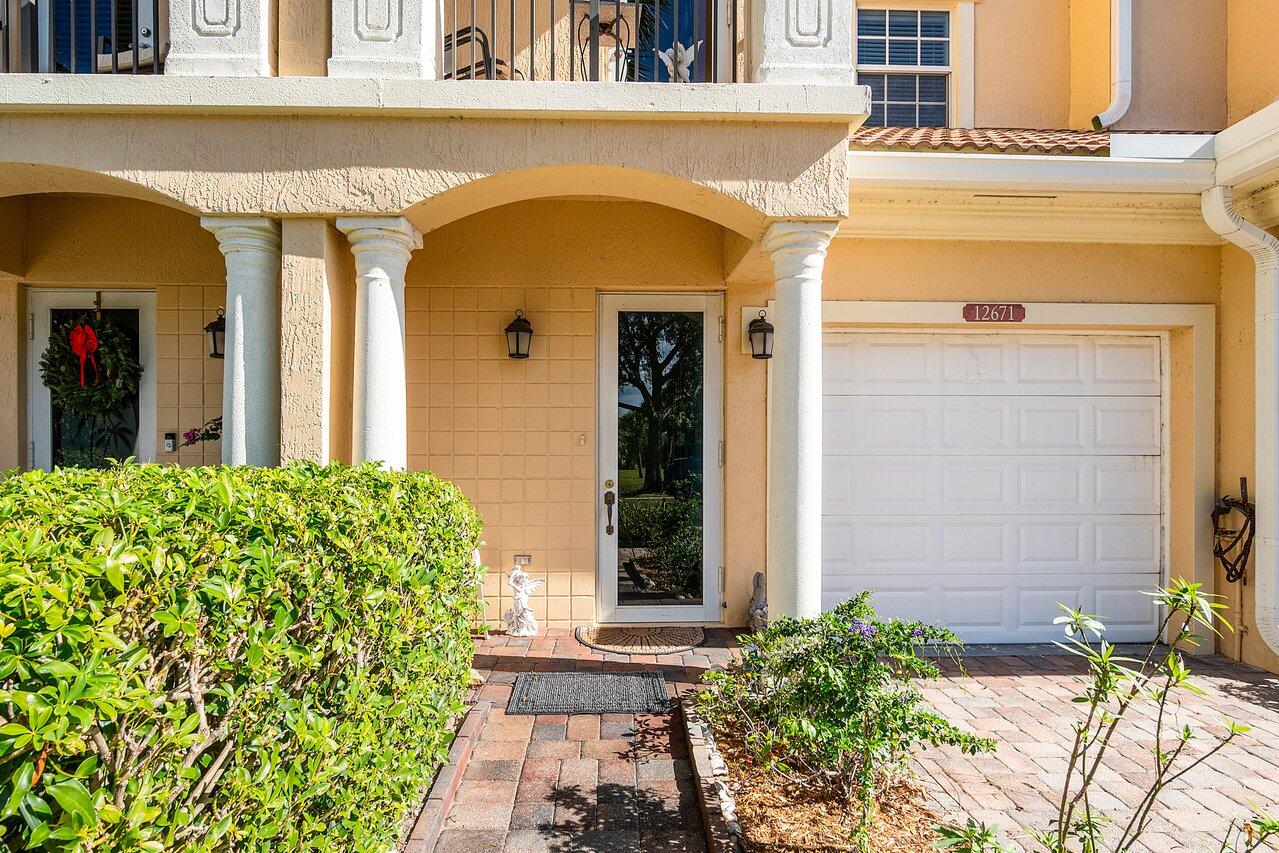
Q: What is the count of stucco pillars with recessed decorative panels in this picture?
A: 3